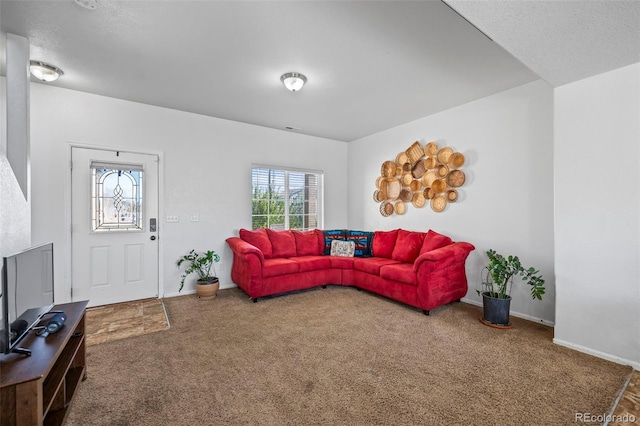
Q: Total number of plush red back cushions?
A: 6